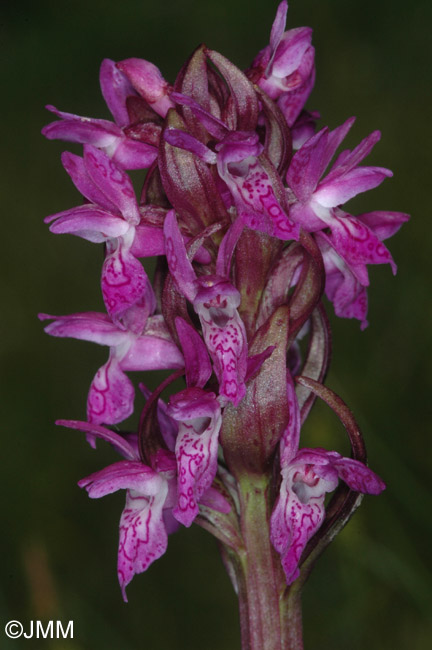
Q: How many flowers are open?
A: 11